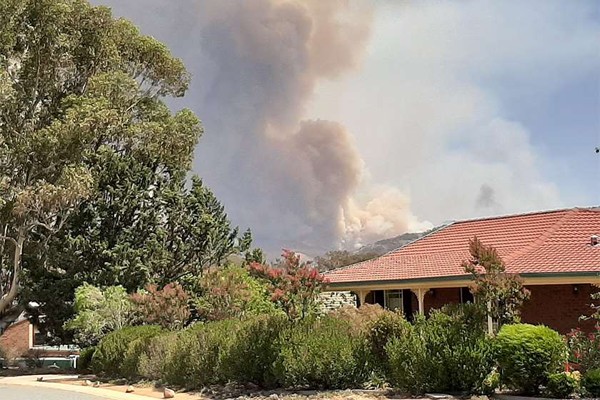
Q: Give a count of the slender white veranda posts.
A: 3